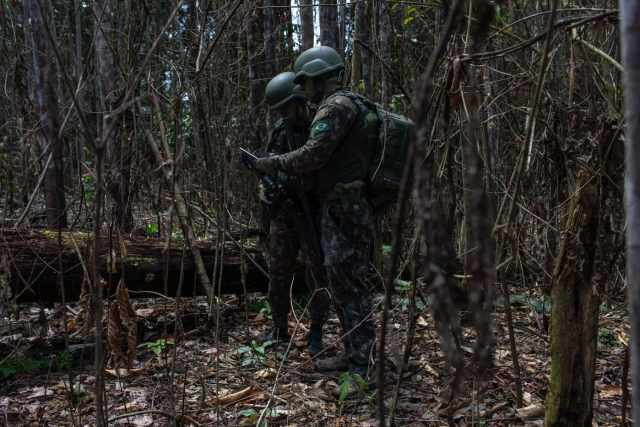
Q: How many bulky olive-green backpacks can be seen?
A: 1